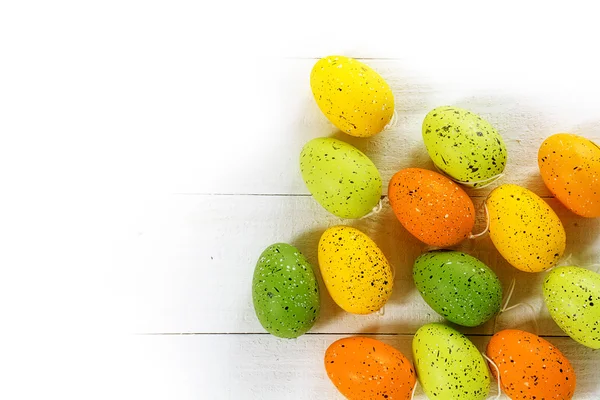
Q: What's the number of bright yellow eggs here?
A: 3